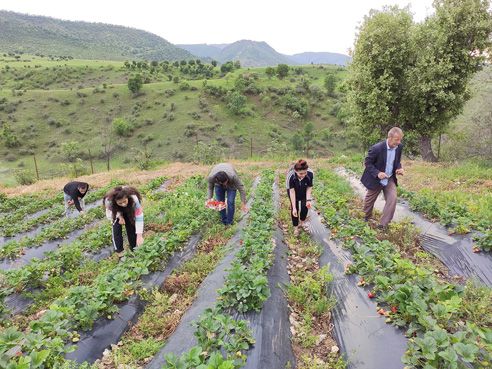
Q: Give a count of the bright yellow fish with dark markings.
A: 0